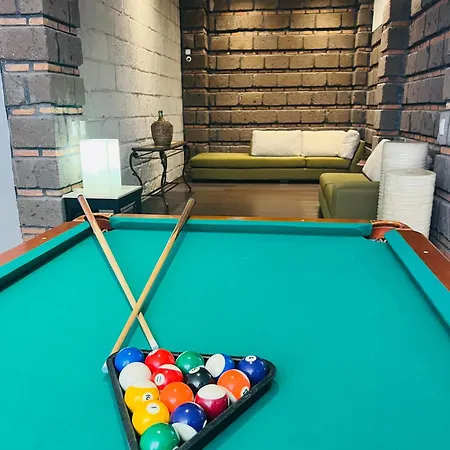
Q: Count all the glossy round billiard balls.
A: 15